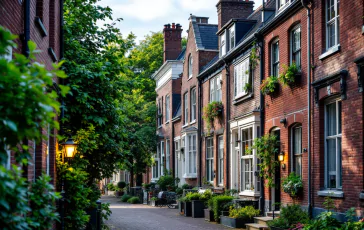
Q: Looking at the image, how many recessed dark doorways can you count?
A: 1